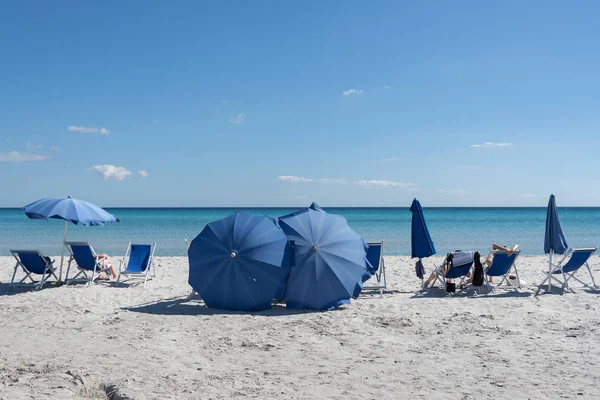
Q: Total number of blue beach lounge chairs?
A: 7